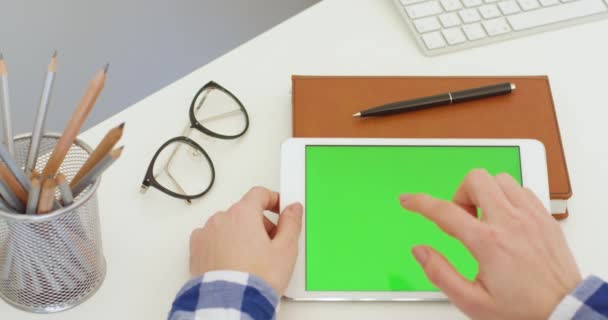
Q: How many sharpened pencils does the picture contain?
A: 8